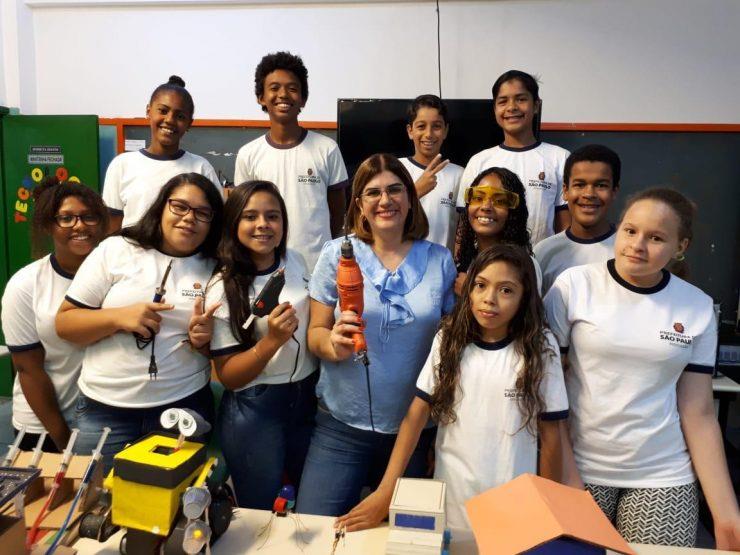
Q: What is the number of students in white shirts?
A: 11